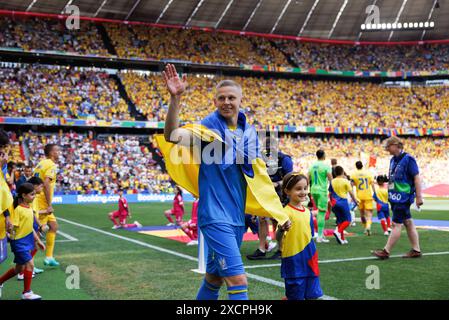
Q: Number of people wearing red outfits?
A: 3